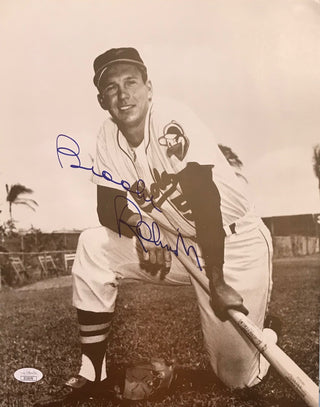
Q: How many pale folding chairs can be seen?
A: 3